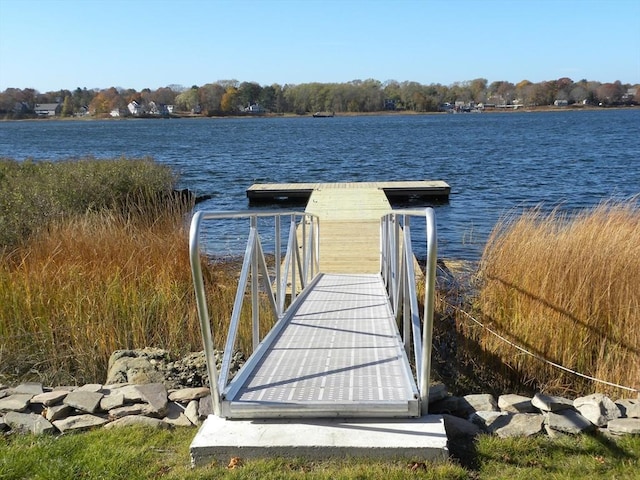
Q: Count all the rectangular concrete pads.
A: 1